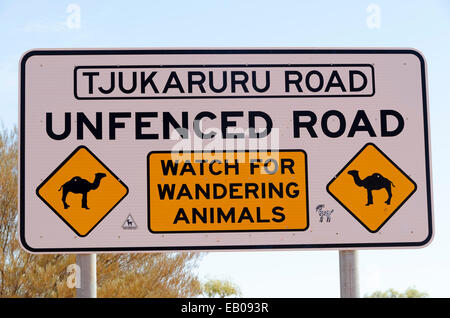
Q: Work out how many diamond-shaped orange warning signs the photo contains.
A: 2